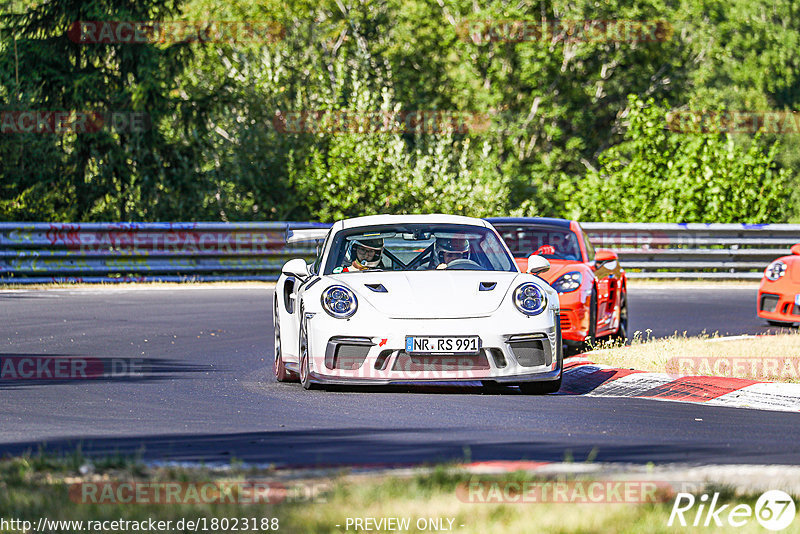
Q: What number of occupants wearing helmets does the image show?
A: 2